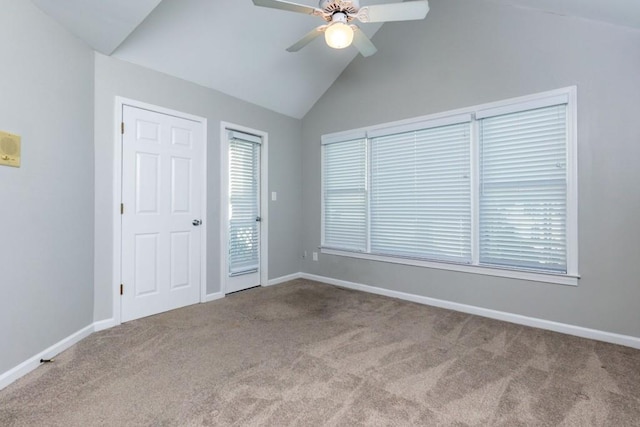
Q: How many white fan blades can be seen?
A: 4